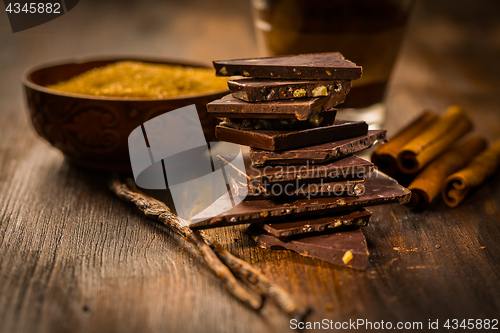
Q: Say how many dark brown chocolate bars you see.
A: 11